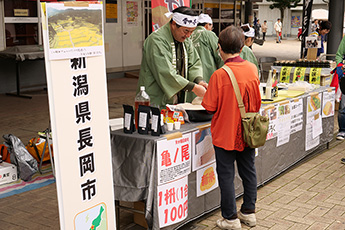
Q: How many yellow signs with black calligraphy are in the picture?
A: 3